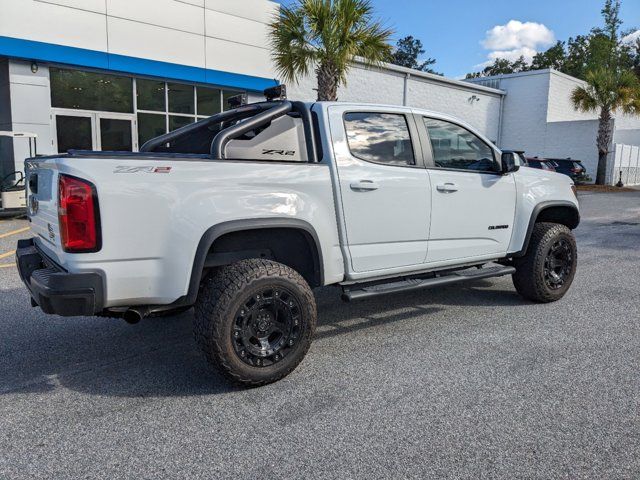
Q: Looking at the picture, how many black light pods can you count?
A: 2